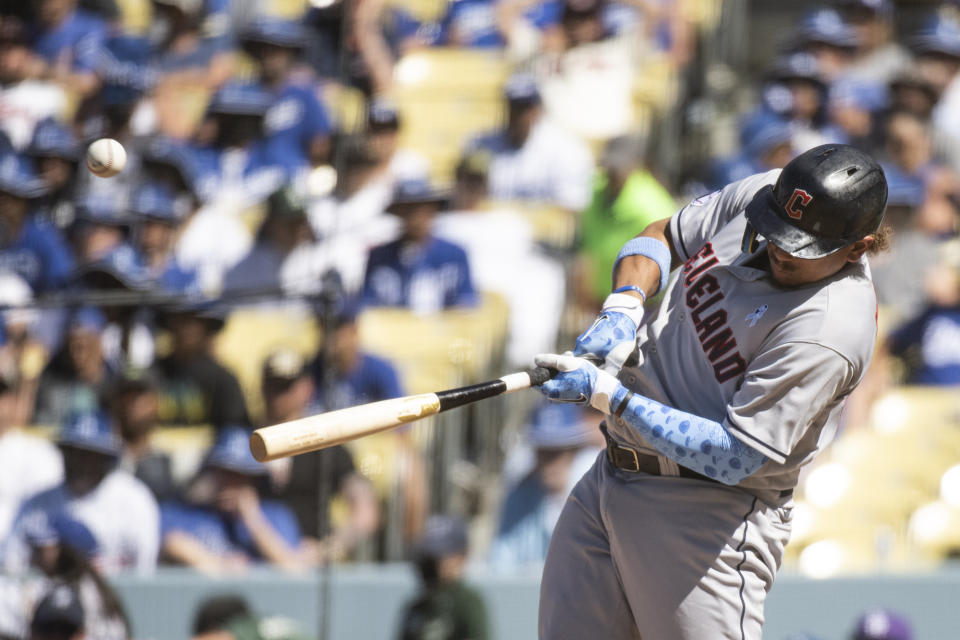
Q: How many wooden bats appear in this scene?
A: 1